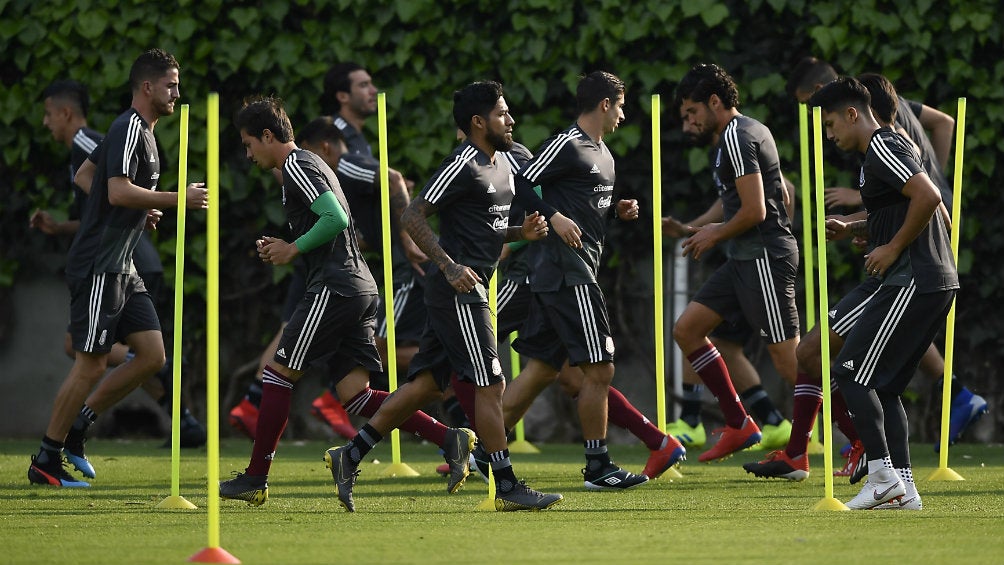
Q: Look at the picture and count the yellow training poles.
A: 9